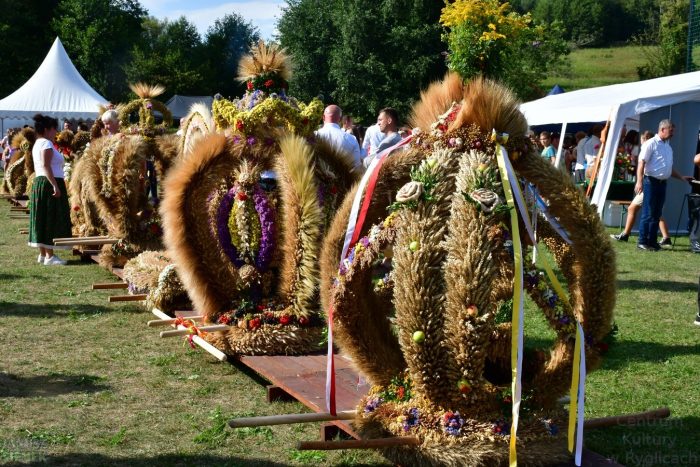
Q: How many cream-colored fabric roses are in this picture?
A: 2